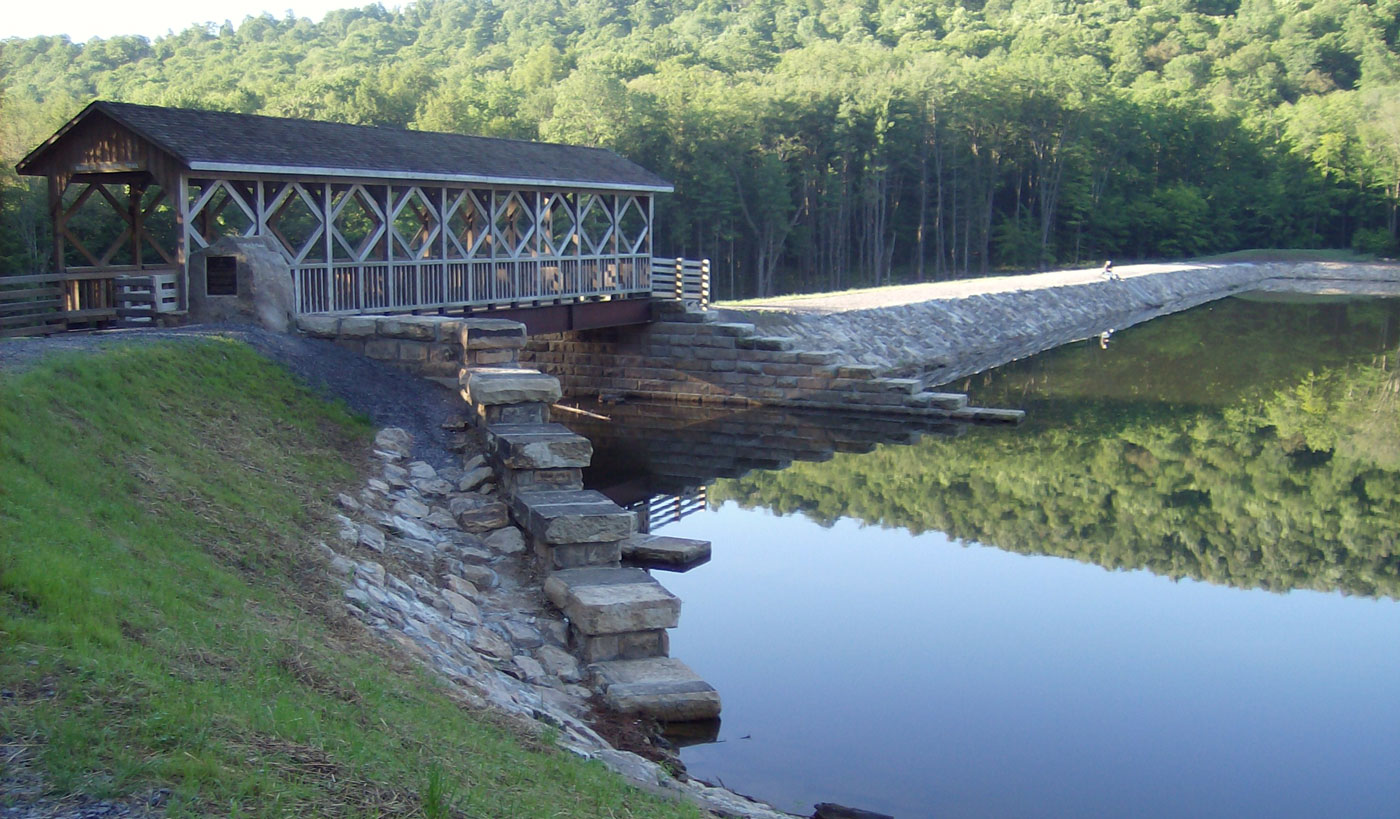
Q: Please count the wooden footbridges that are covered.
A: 1